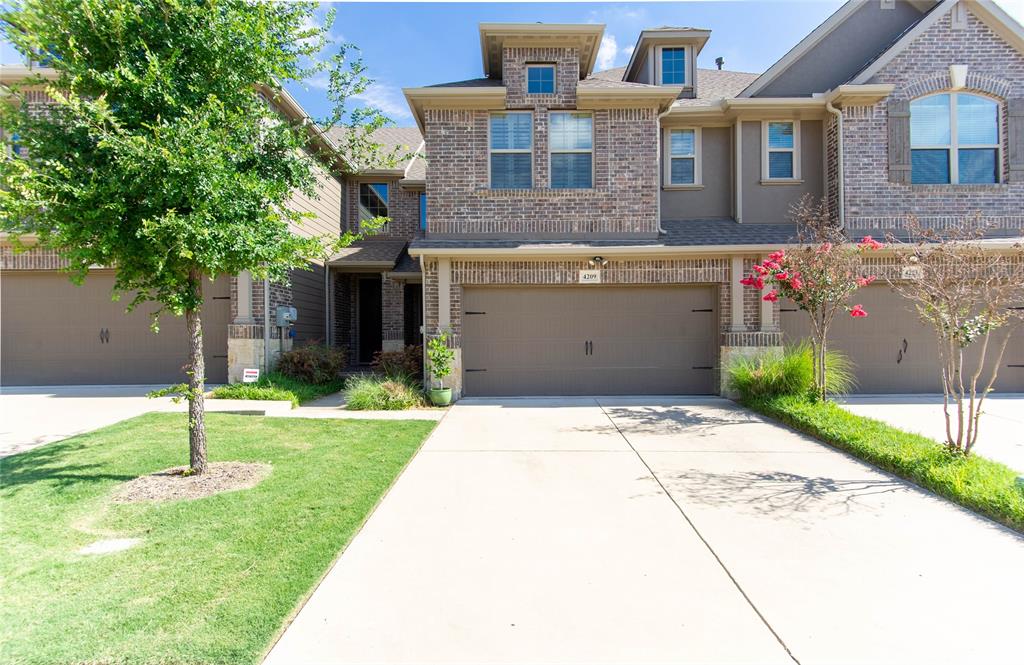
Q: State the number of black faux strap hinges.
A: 9